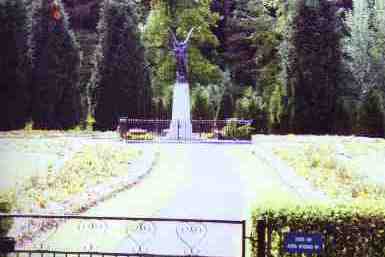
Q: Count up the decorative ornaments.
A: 4